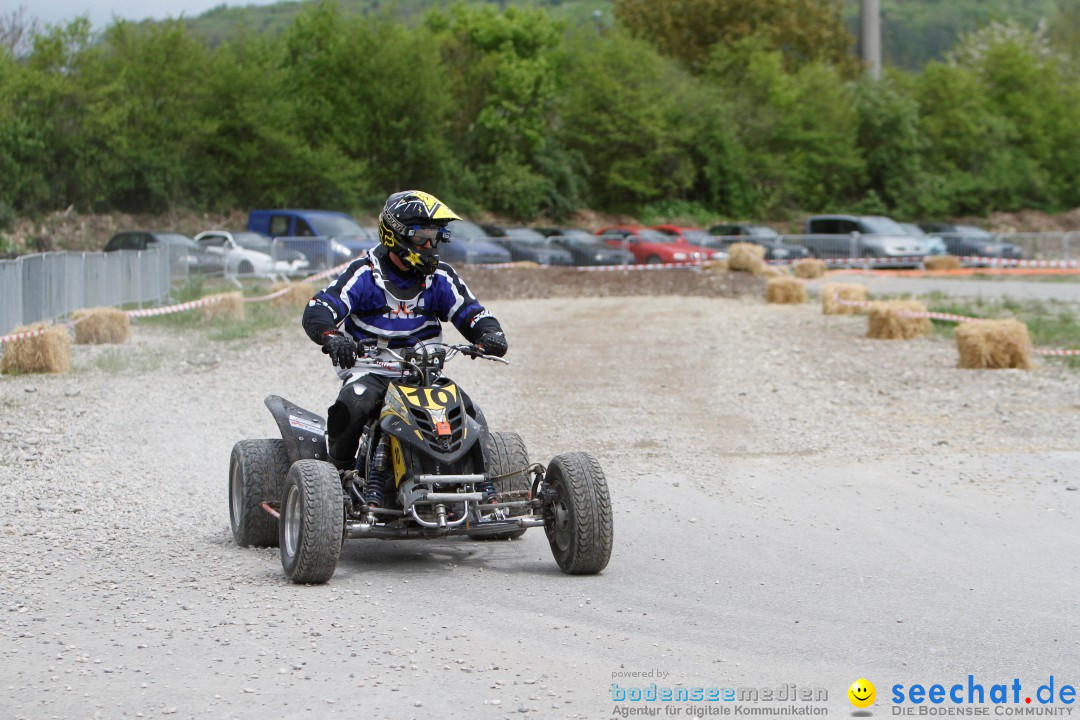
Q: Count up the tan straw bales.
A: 11